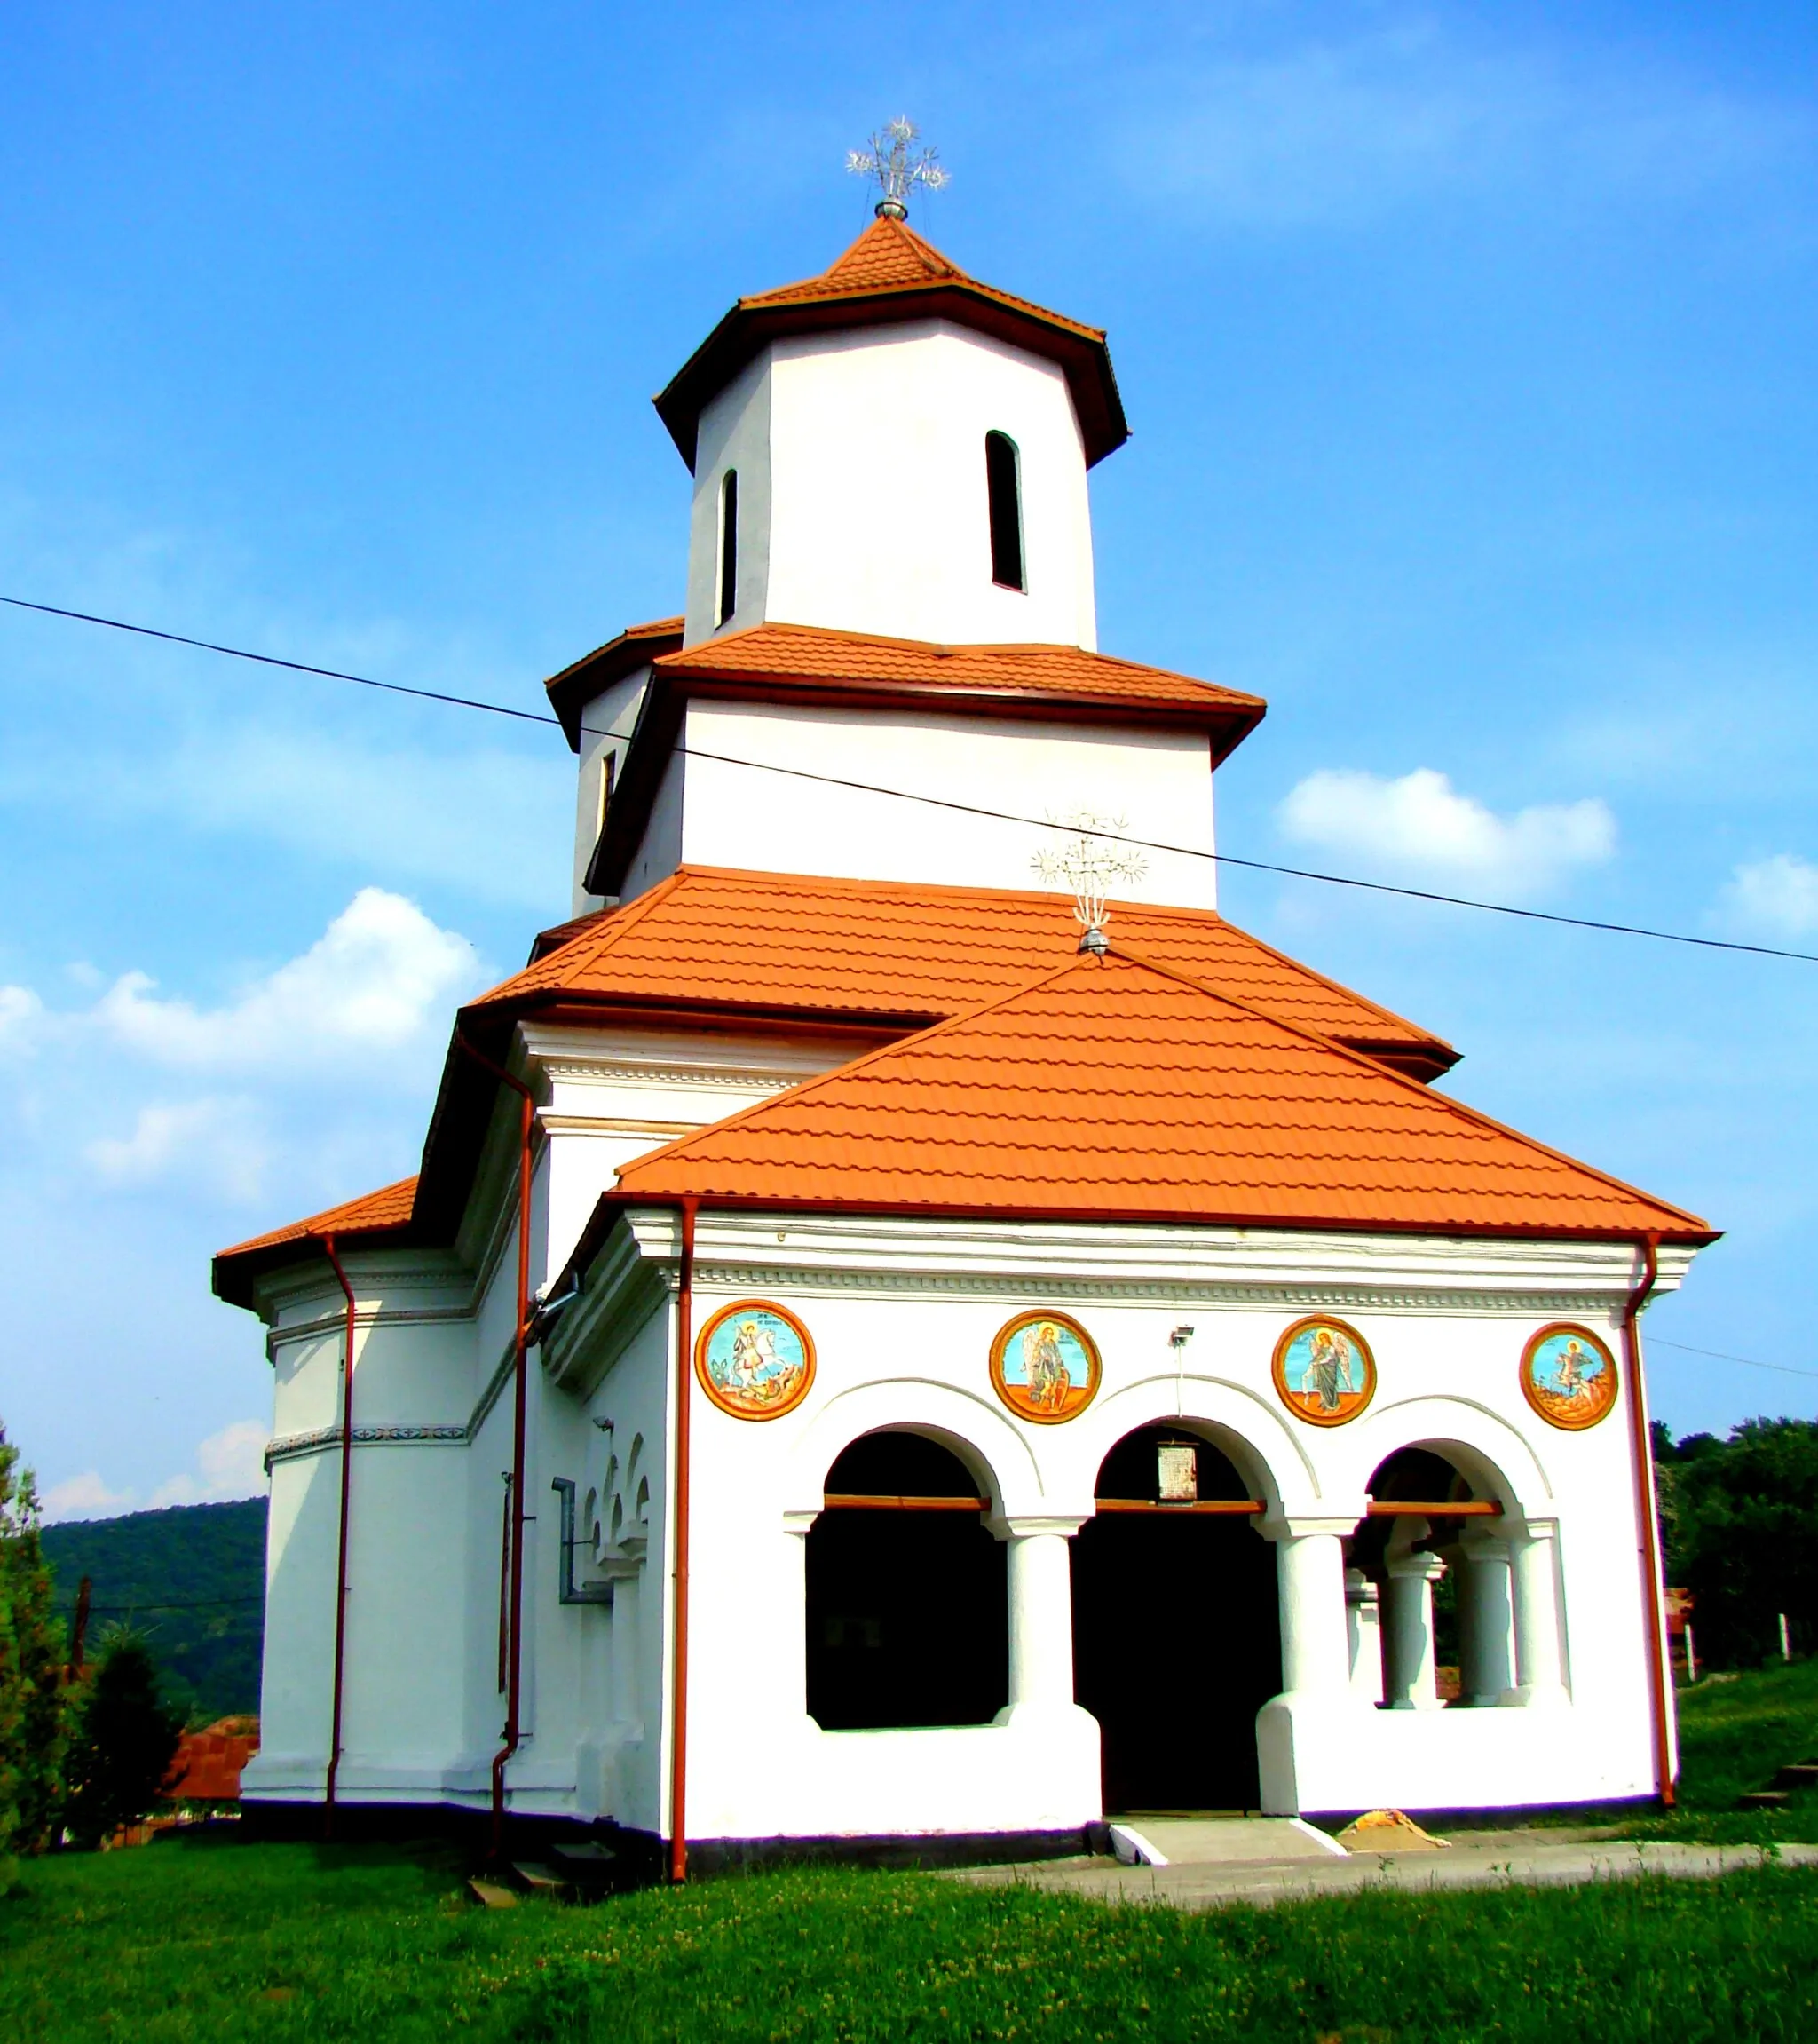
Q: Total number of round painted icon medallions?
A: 4